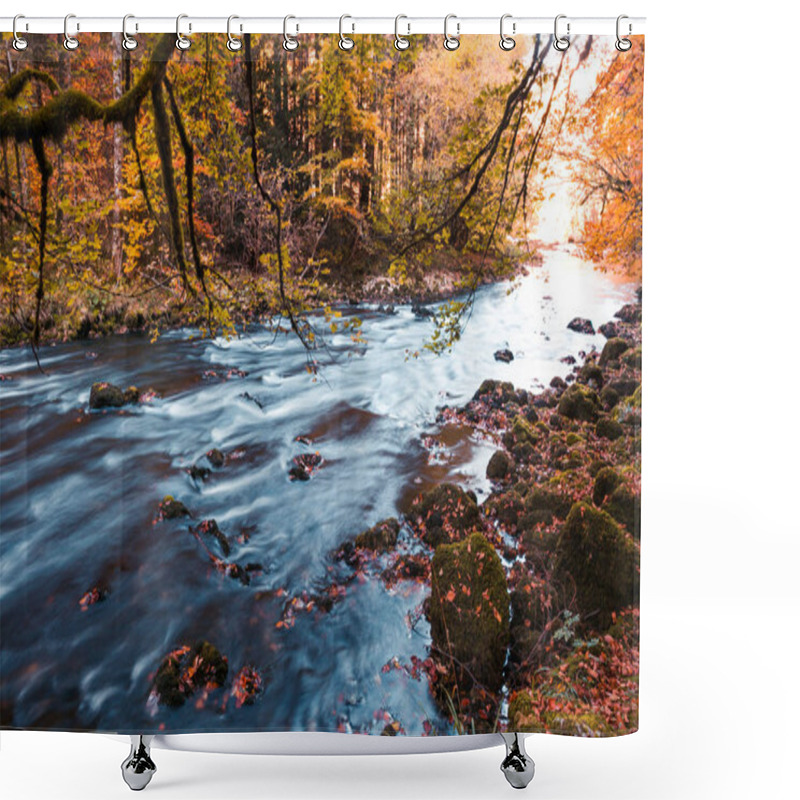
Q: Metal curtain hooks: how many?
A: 12